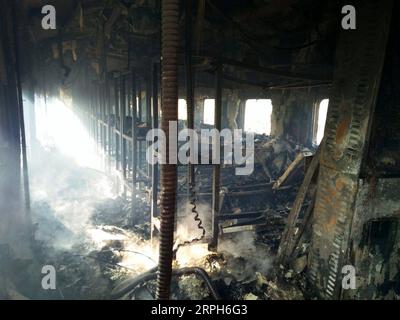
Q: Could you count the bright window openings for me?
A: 4